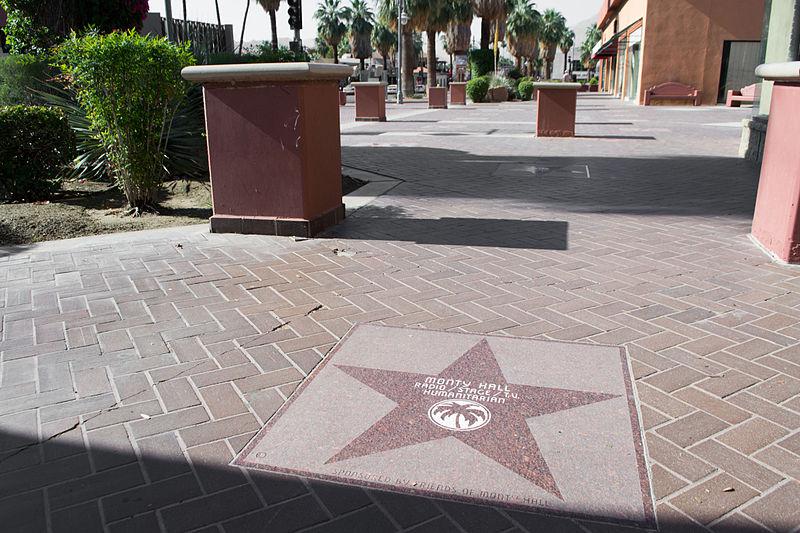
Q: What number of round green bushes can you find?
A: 2